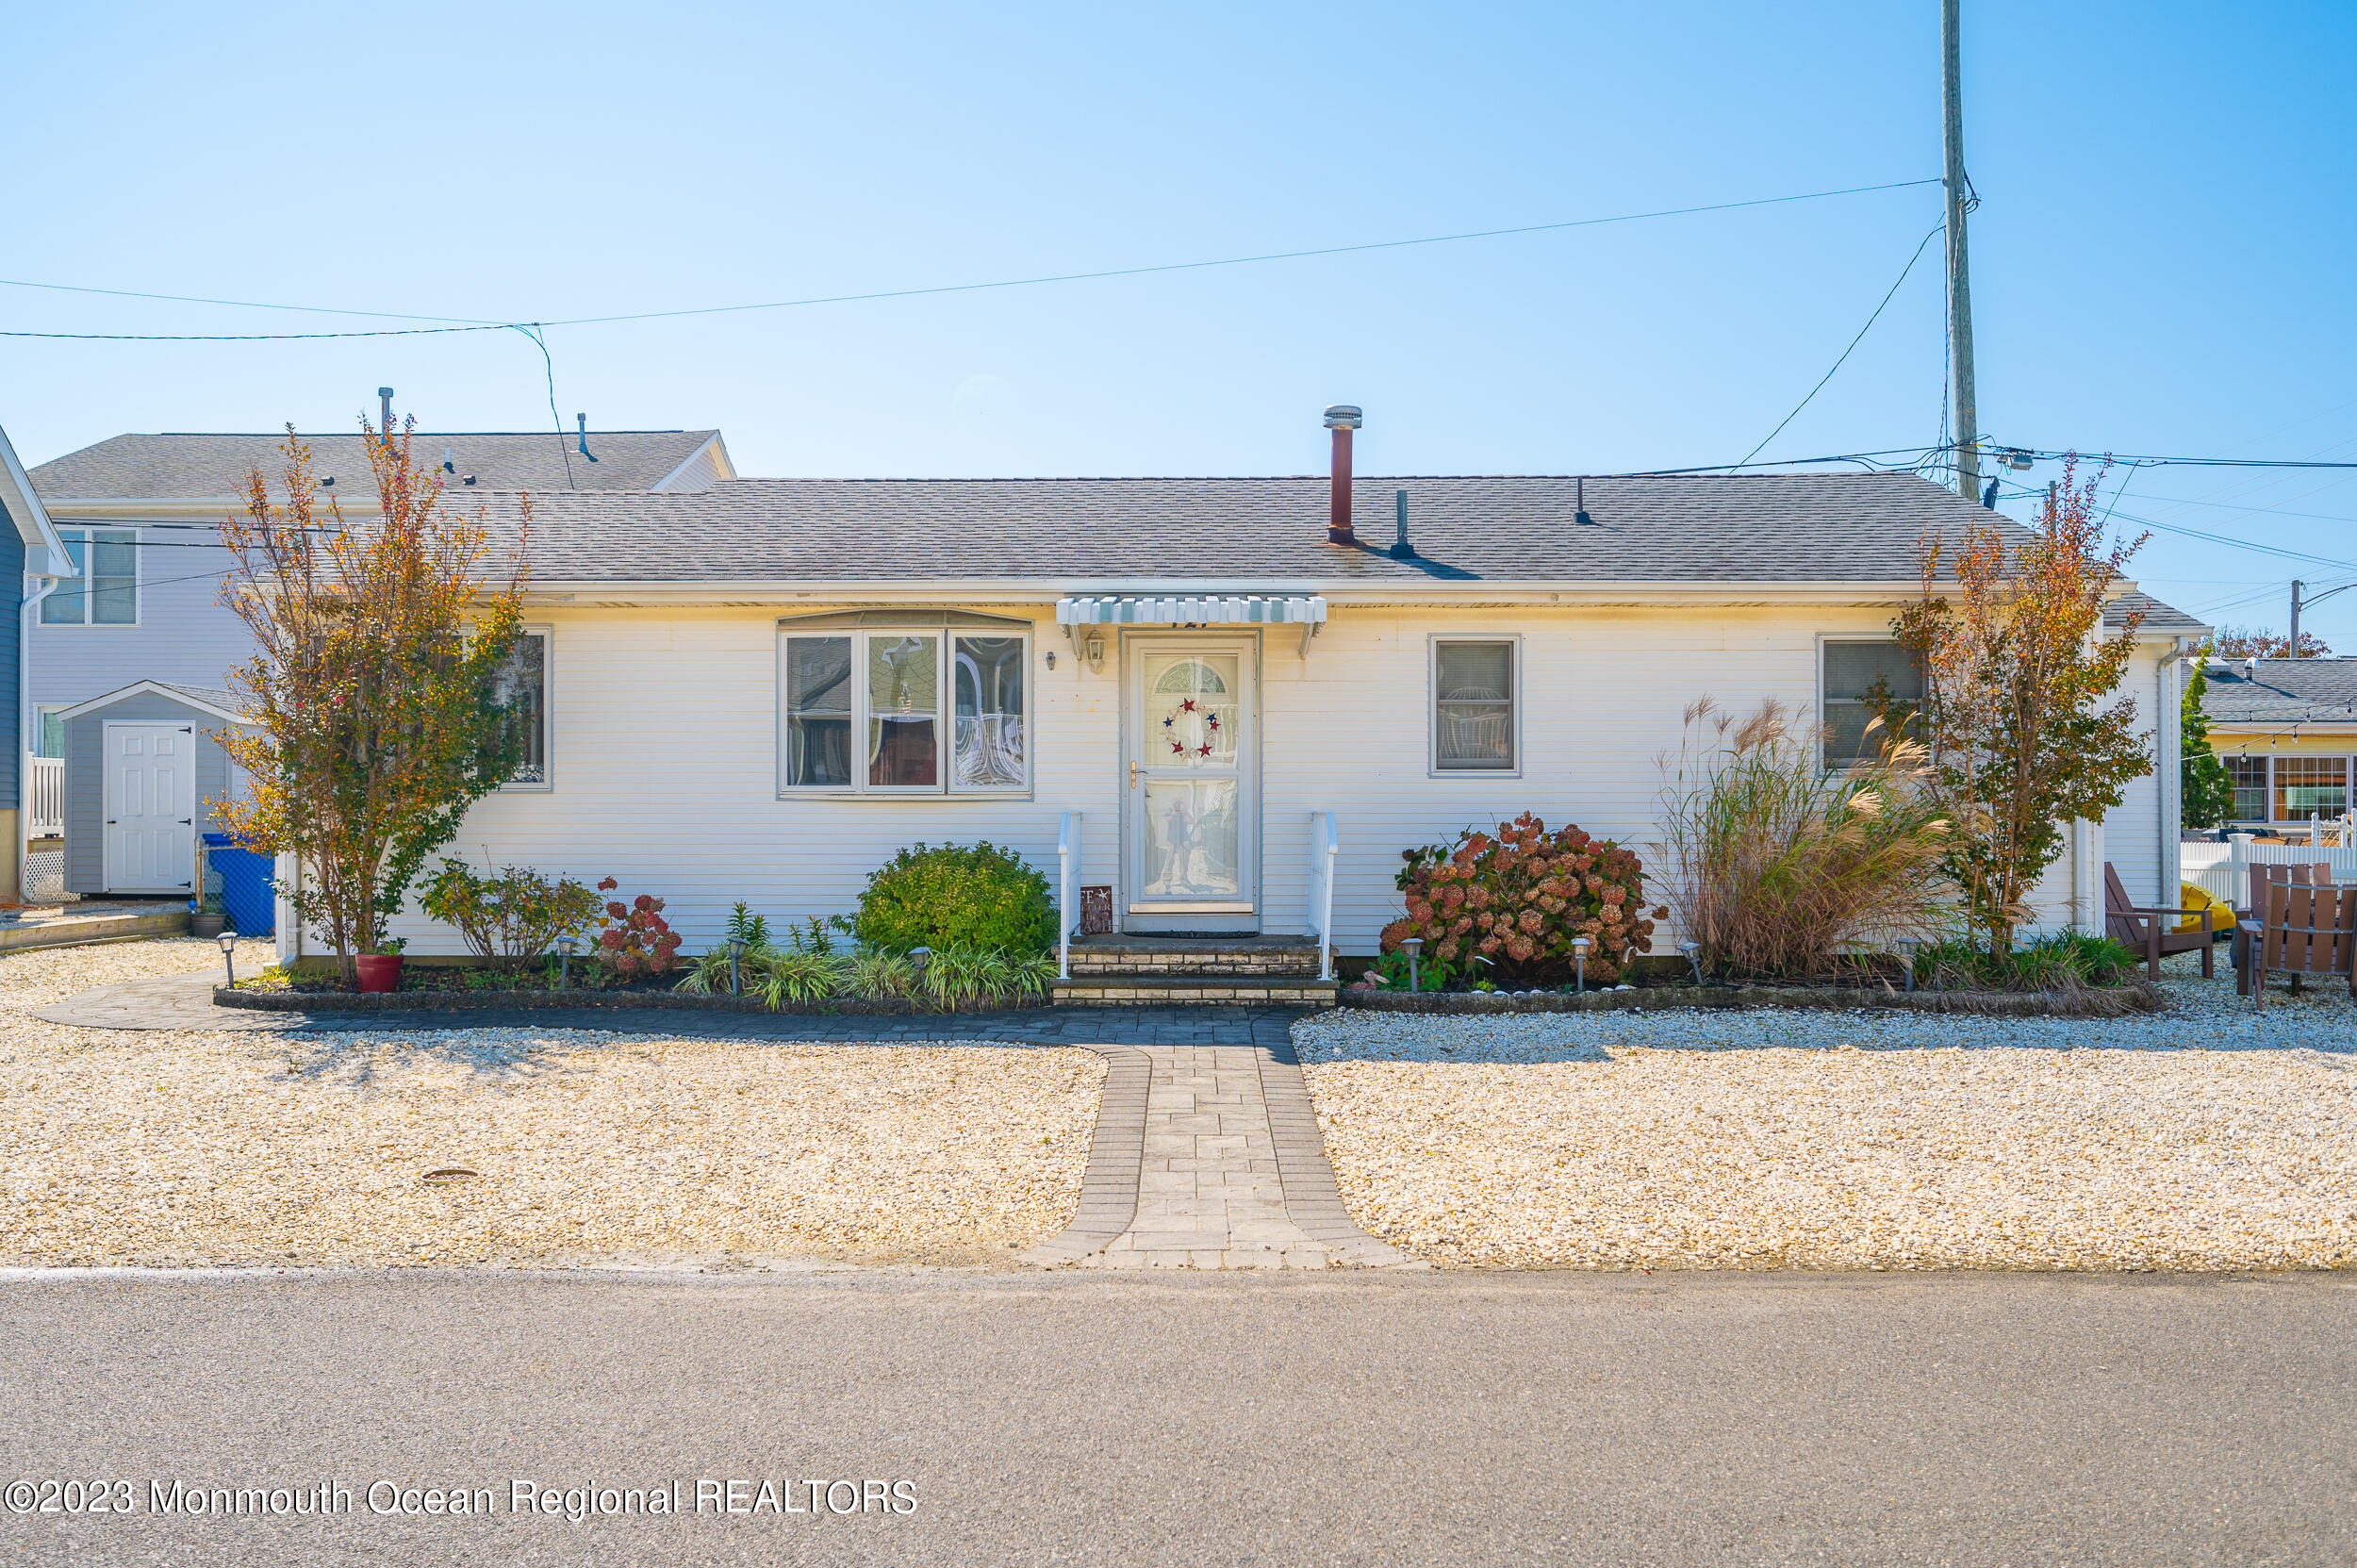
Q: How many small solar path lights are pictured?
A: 8